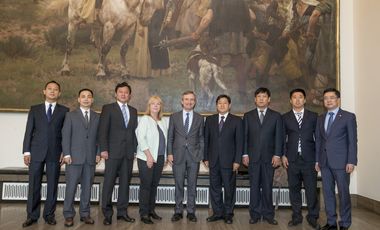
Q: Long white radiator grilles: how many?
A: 3